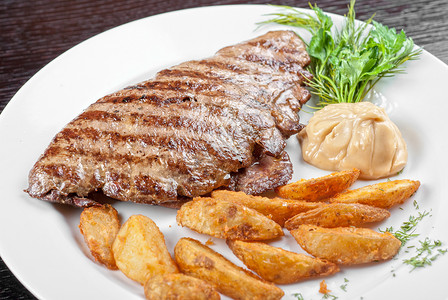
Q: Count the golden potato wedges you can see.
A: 11